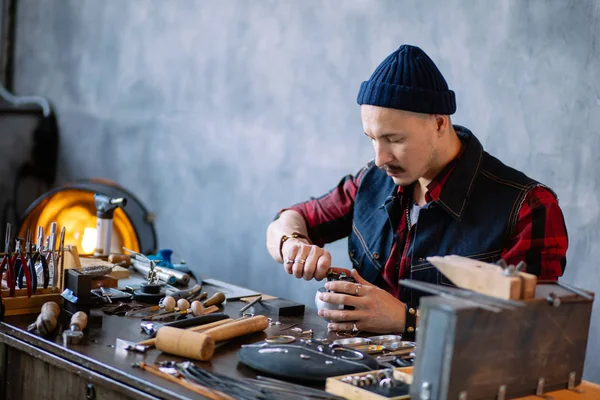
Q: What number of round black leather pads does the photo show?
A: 1